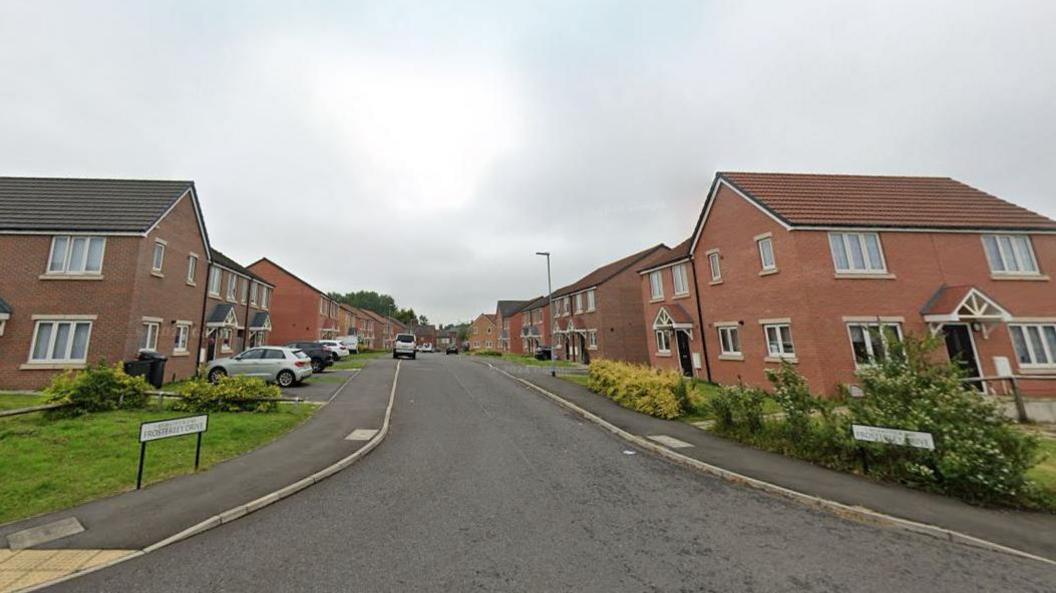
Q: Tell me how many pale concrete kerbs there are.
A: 2